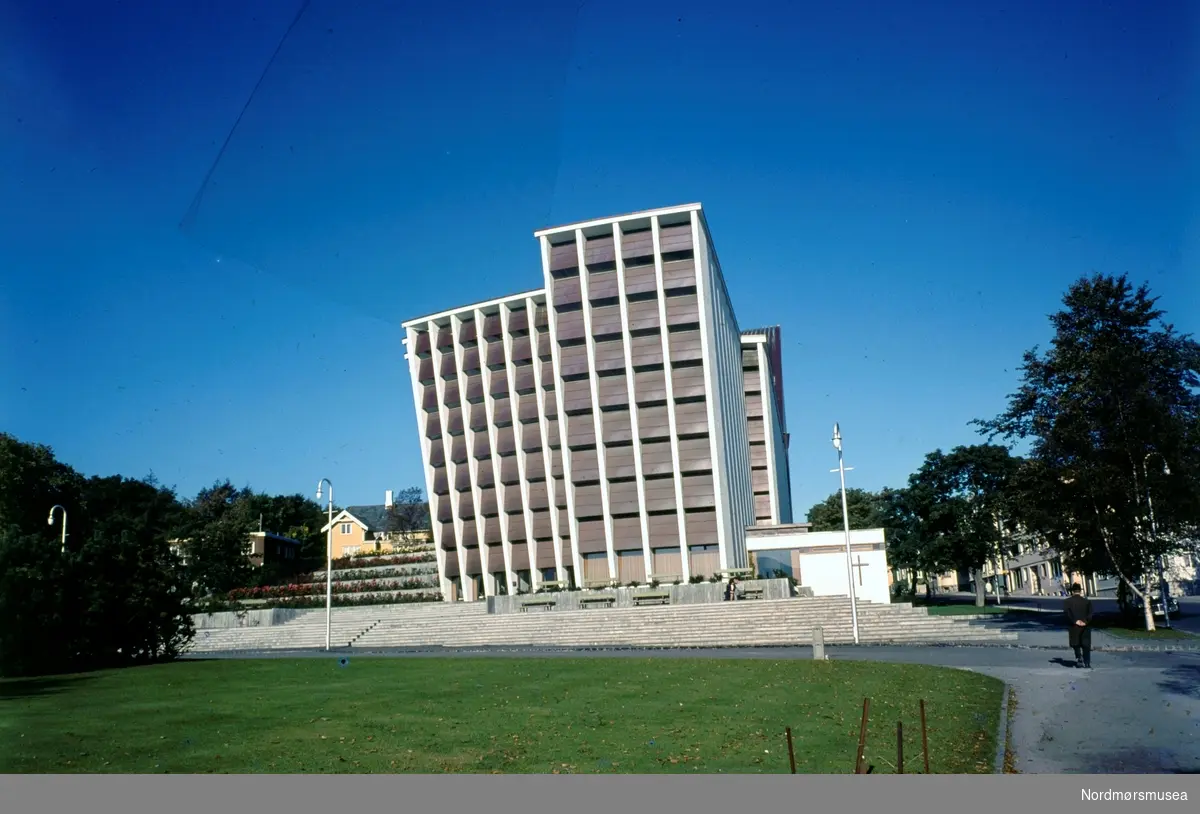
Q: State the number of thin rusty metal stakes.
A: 4